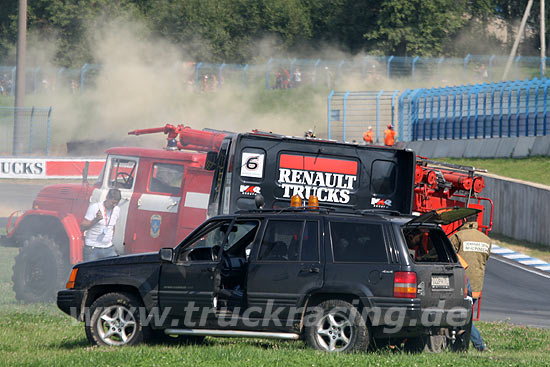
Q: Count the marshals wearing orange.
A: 2